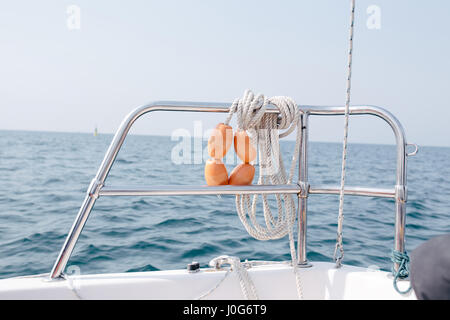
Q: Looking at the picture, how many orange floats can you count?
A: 4